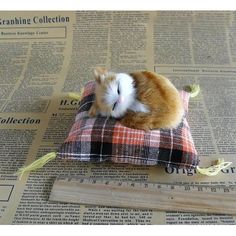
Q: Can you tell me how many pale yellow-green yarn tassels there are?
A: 4